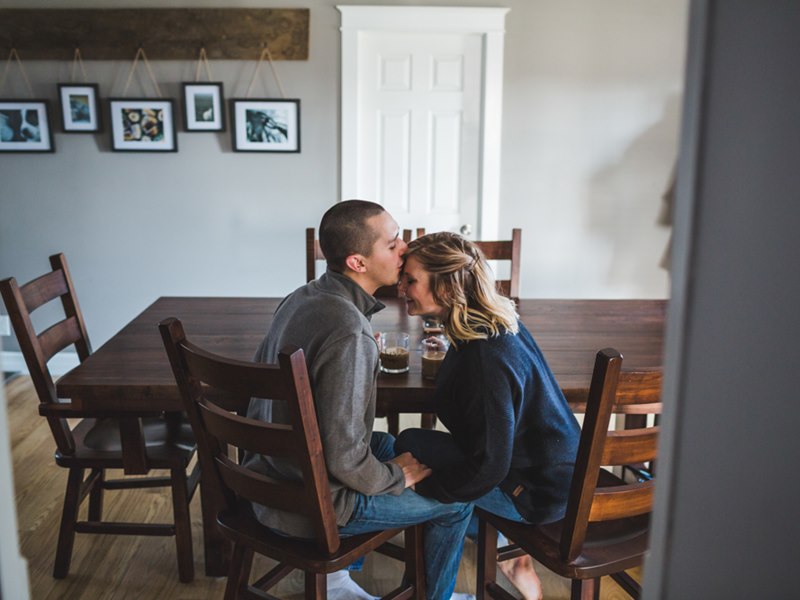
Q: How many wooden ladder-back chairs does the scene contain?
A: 5